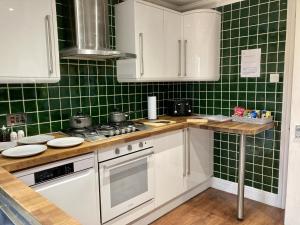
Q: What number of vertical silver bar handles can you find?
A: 6